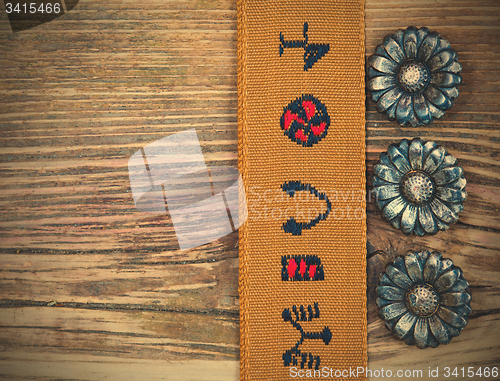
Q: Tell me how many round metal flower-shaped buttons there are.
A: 3